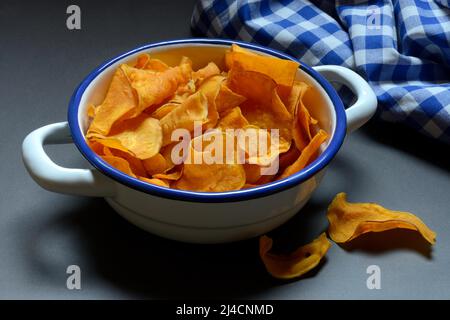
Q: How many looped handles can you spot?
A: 2